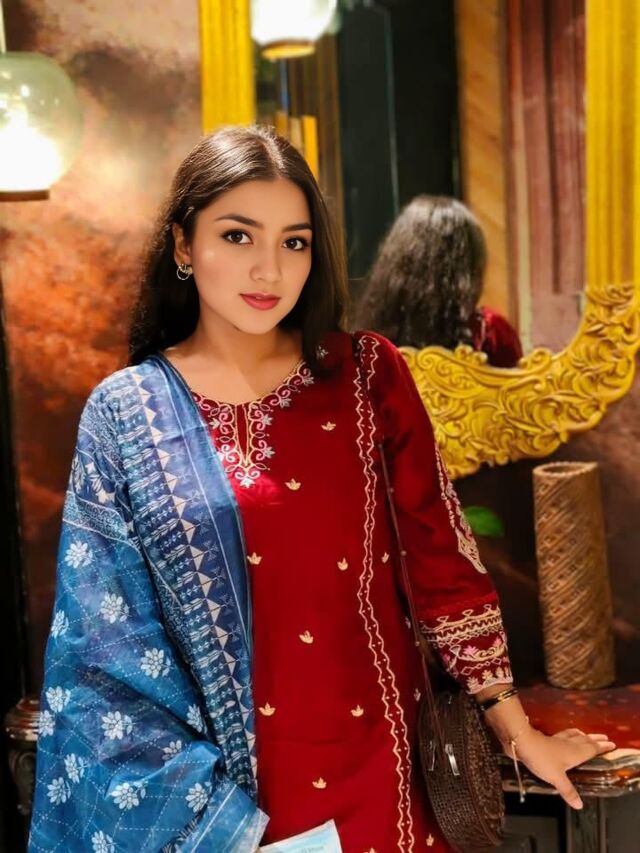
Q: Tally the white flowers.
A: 14